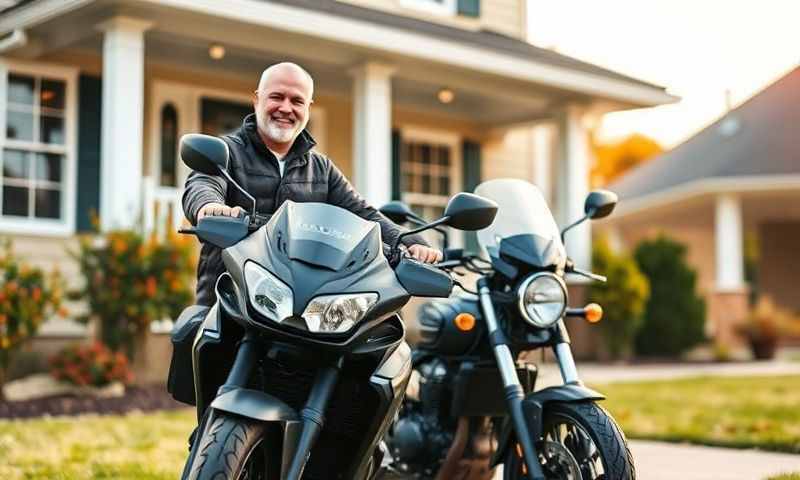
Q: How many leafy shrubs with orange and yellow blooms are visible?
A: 2